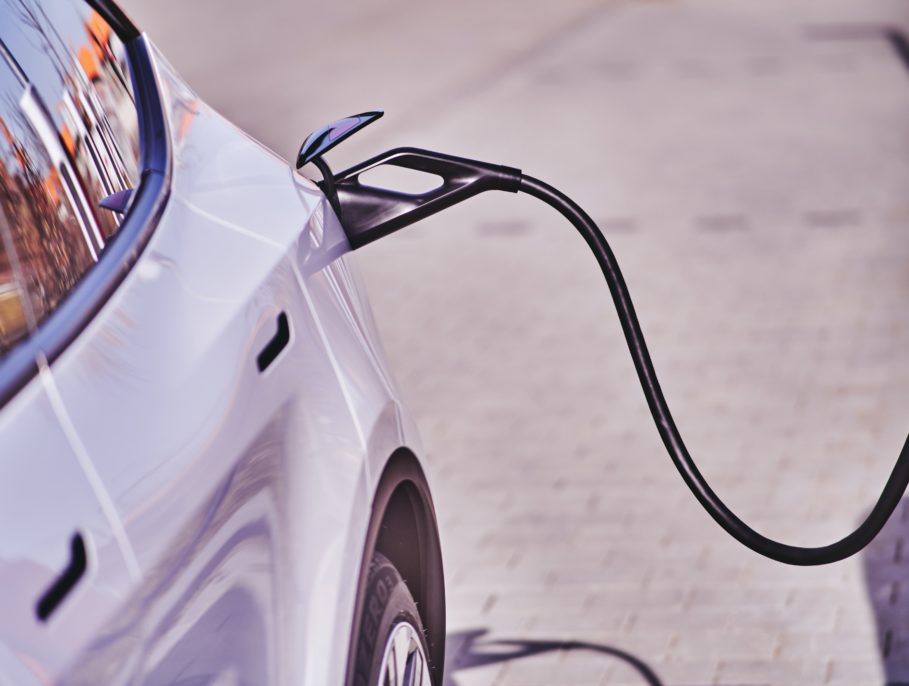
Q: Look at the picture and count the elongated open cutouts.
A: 1